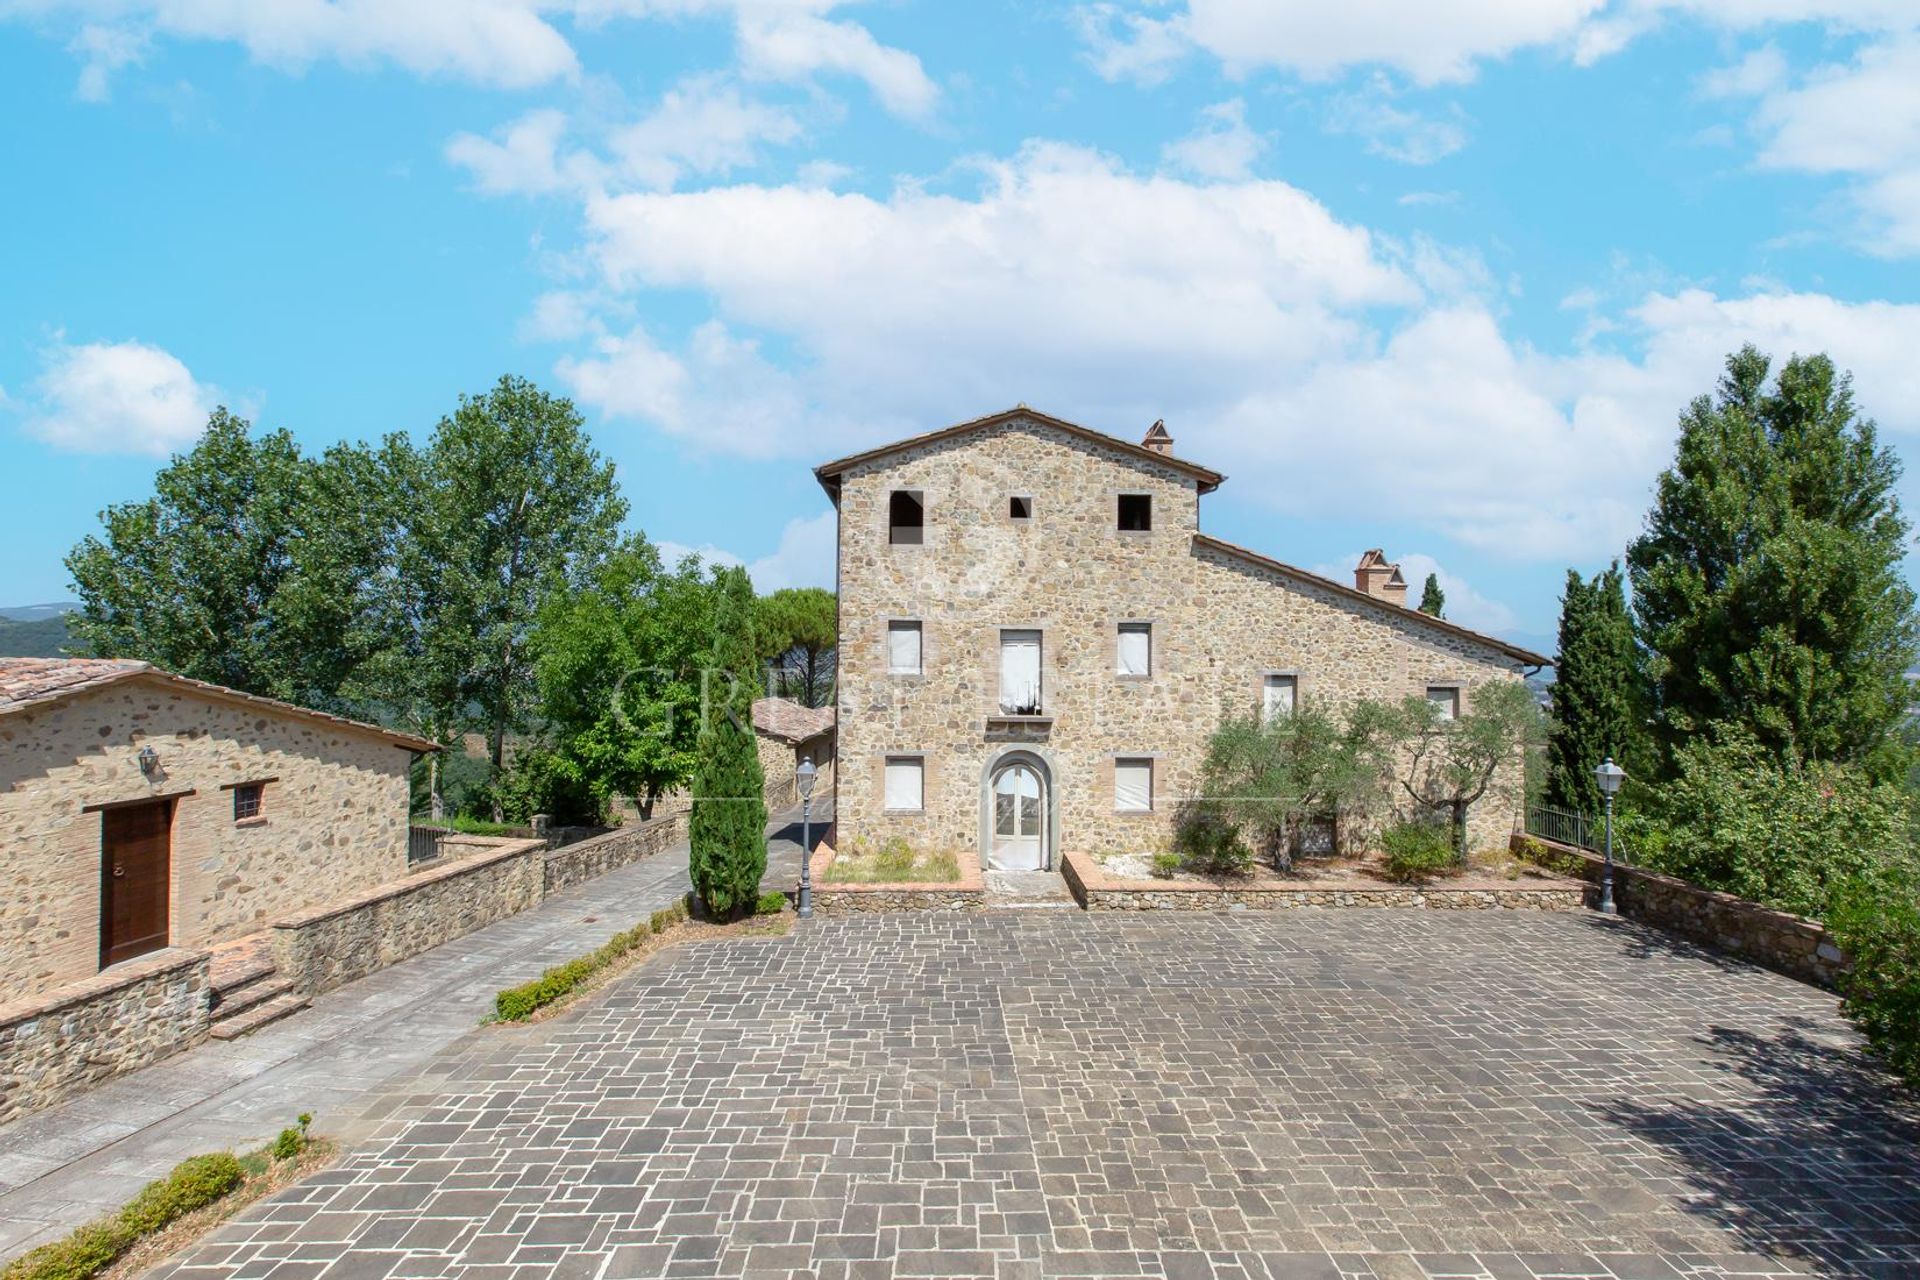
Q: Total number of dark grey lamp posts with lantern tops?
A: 2